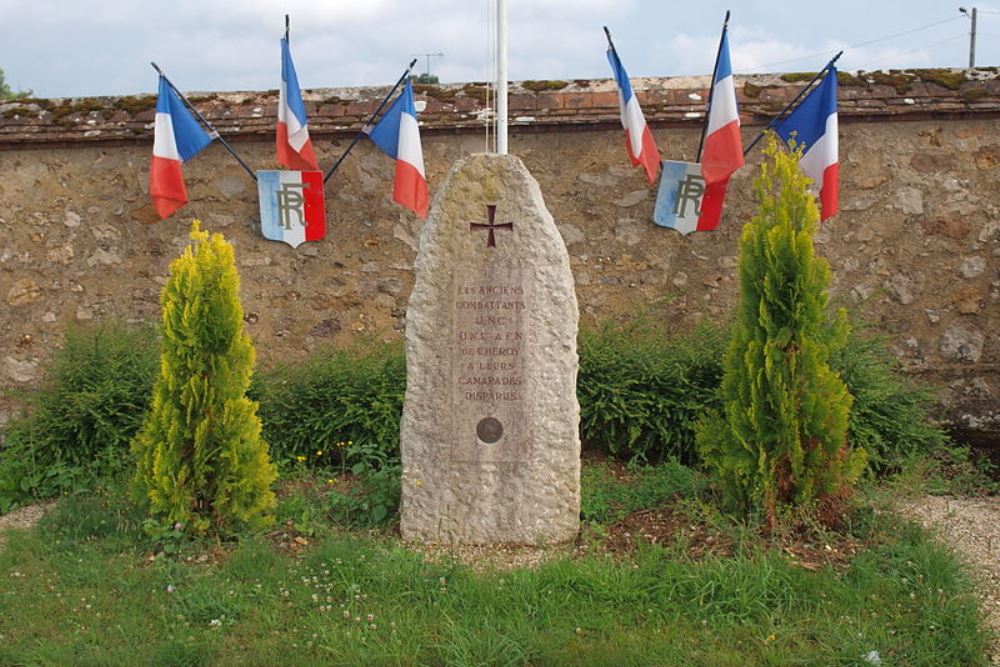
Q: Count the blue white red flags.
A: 6